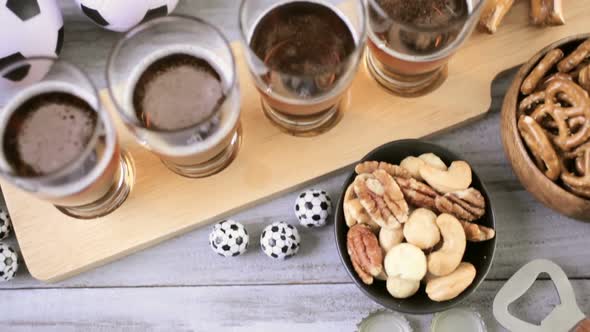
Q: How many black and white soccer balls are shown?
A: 7